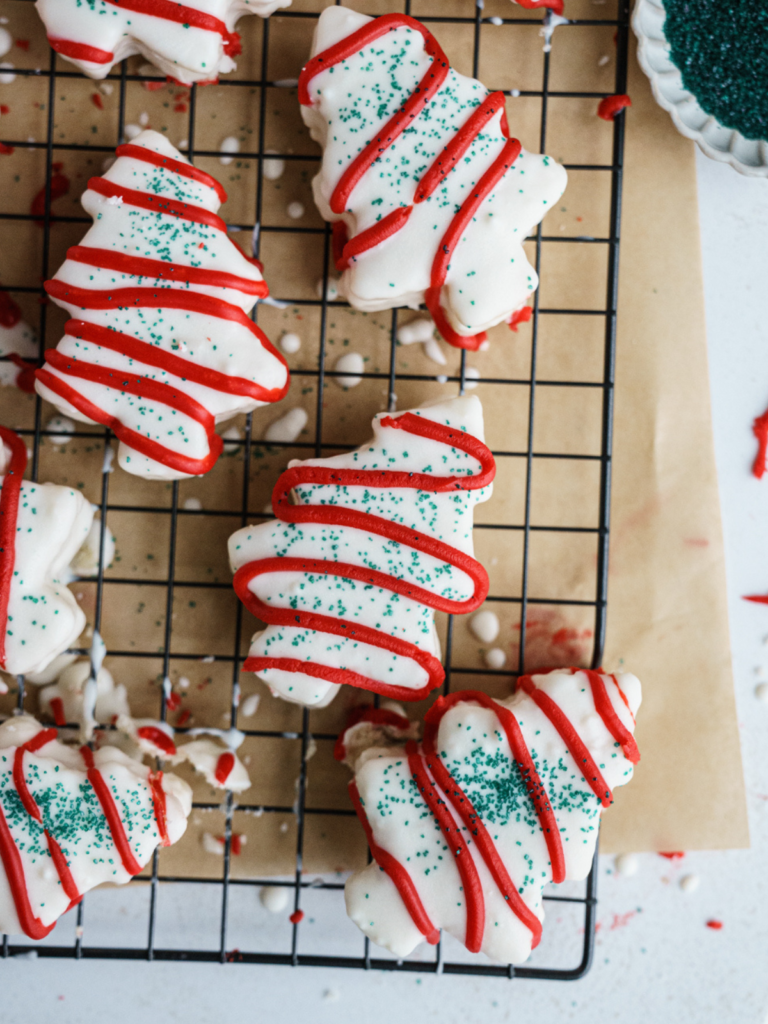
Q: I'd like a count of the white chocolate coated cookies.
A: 7